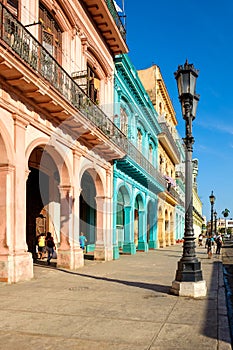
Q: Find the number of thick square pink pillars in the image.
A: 3